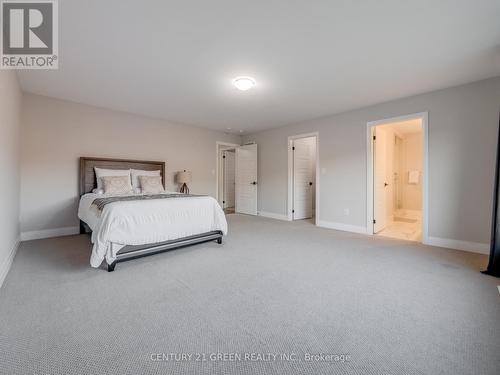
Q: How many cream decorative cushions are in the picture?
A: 2